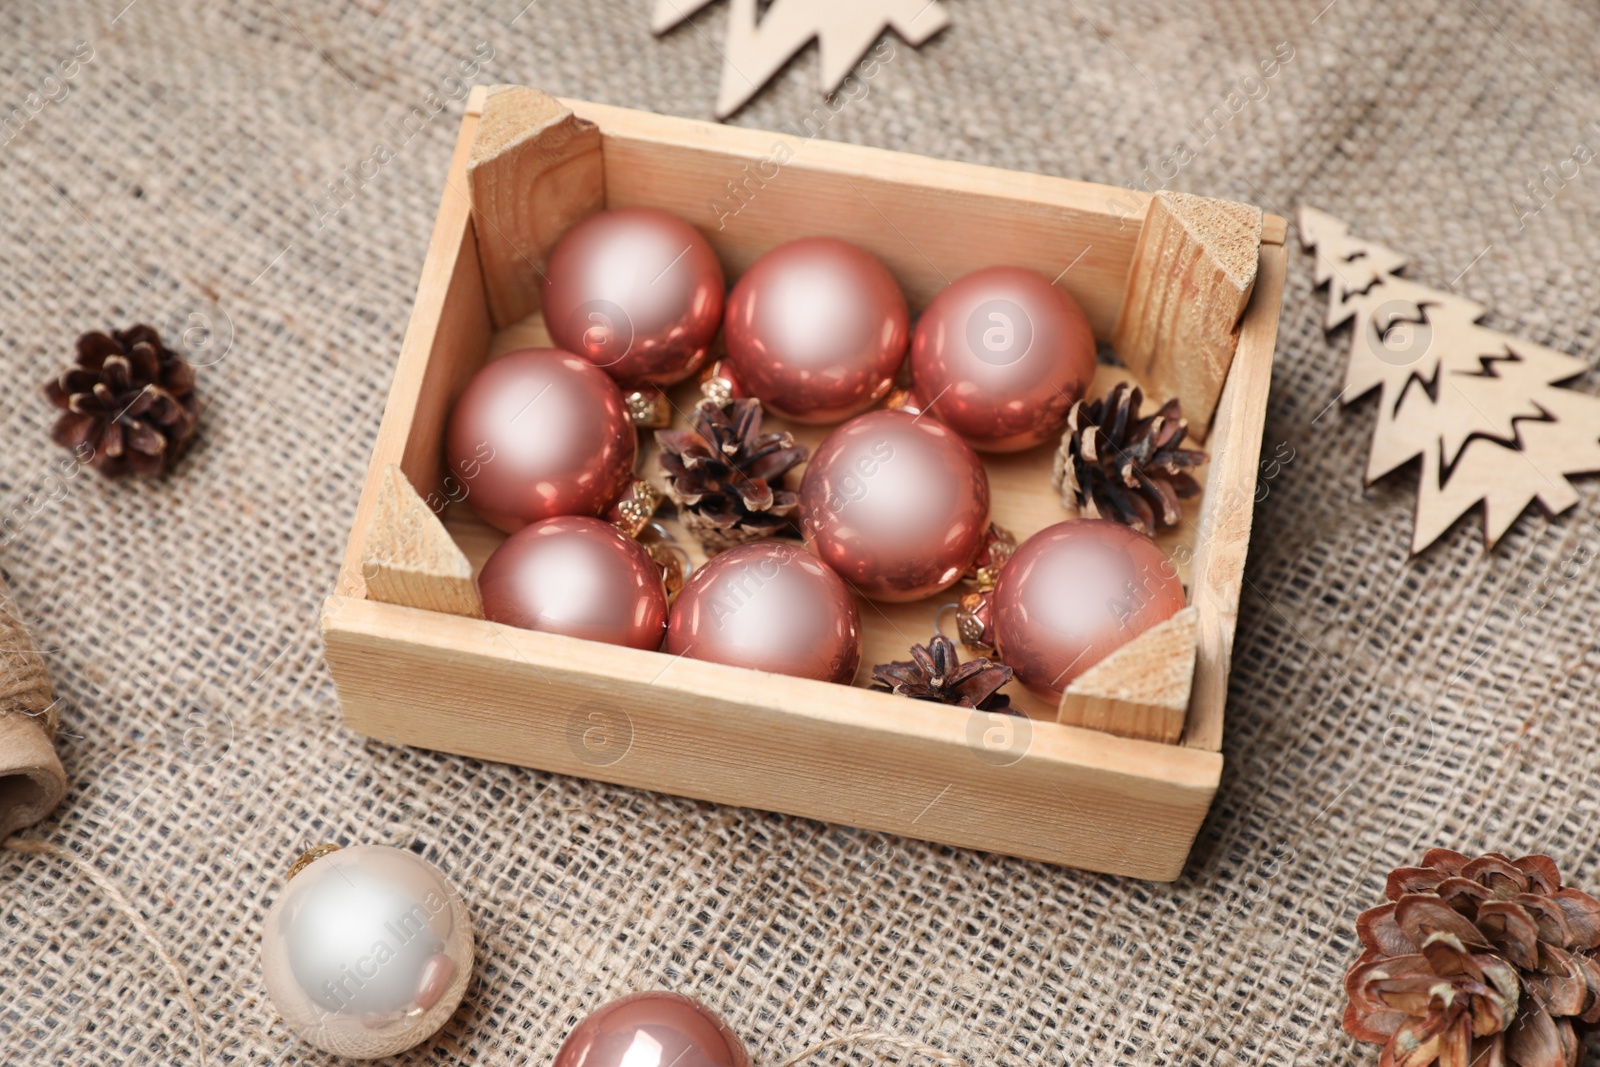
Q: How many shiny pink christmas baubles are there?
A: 9